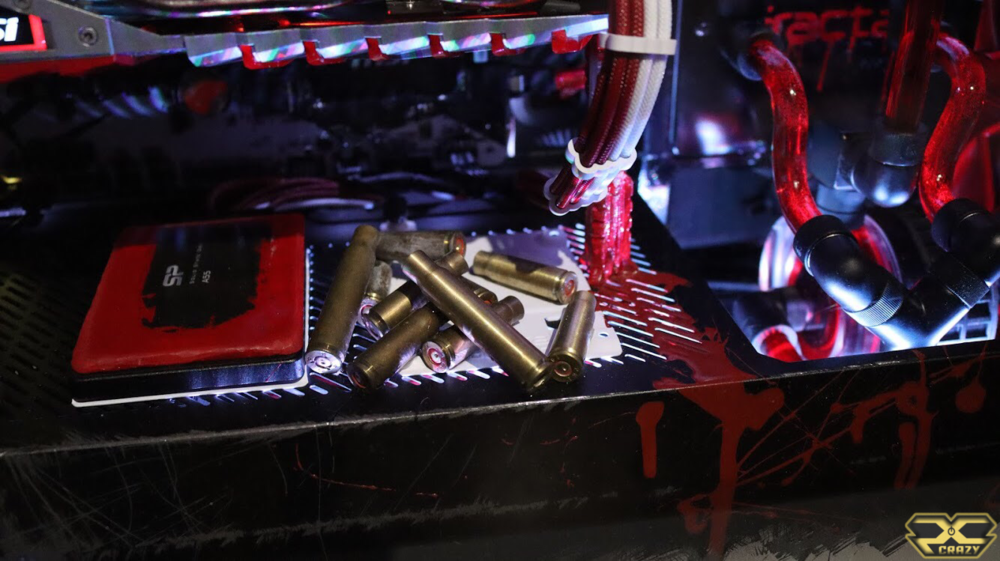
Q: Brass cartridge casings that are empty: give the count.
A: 10